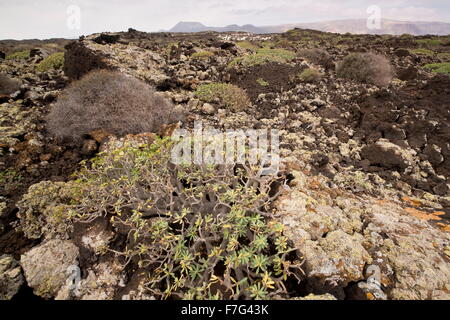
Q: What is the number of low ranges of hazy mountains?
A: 1